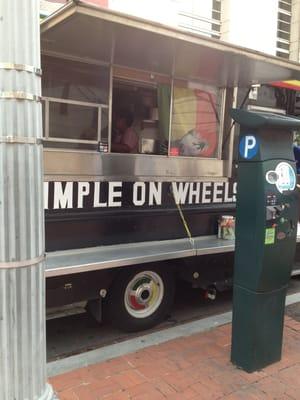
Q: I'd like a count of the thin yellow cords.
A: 1